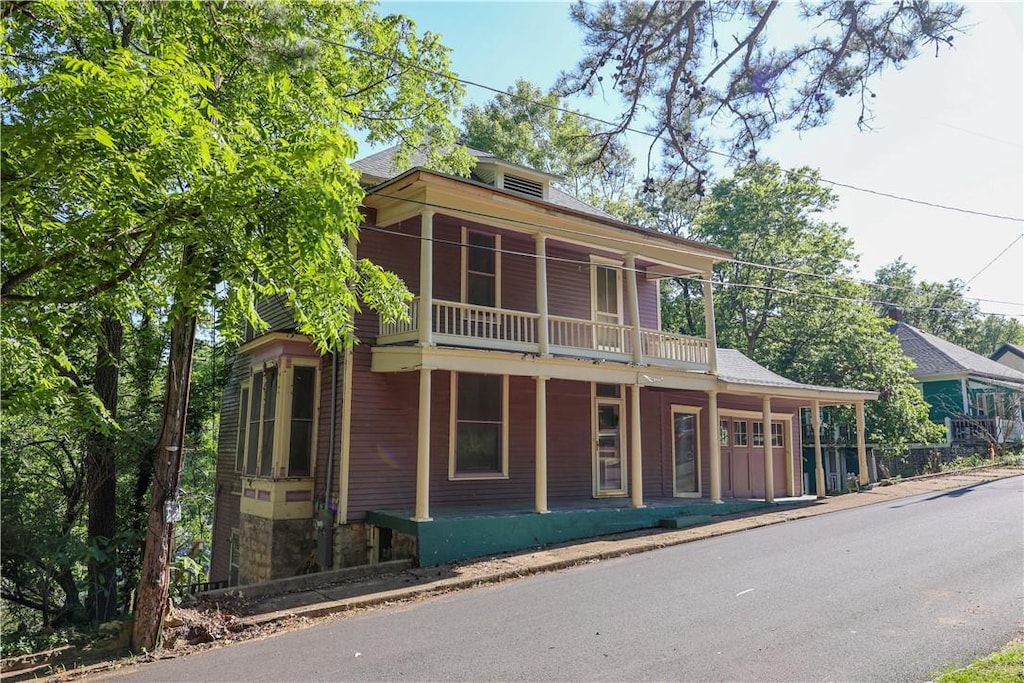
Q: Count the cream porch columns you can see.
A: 11